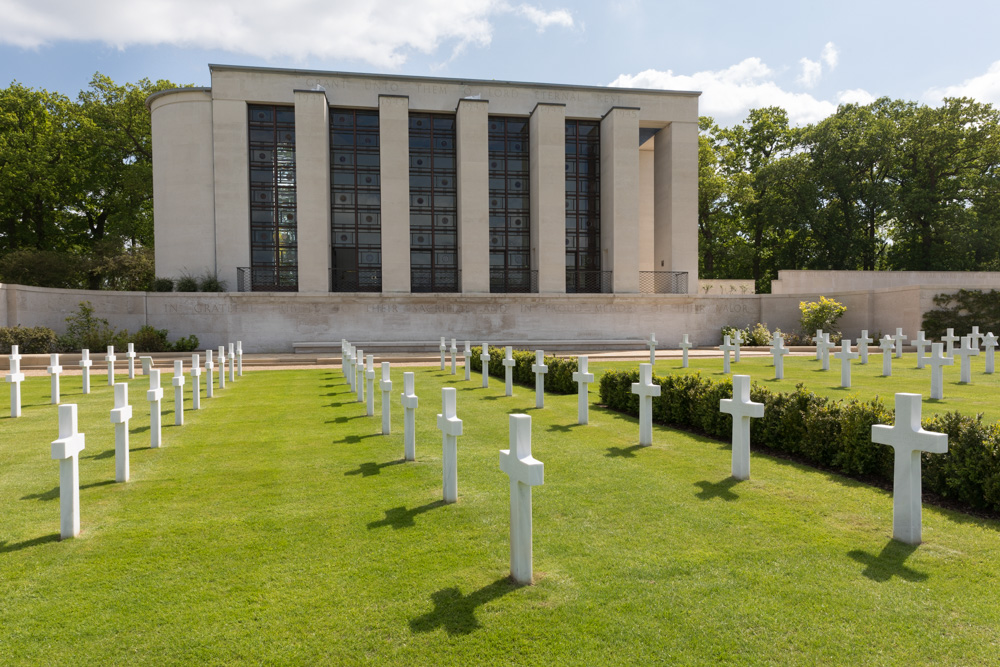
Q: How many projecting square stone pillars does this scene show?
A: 5